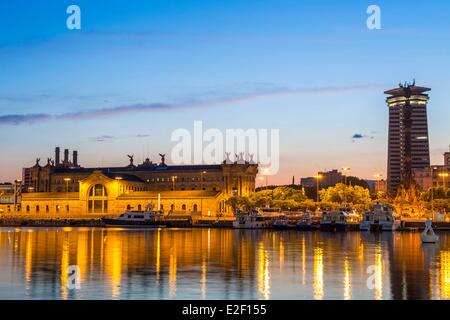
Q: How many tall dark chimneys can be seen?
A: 3